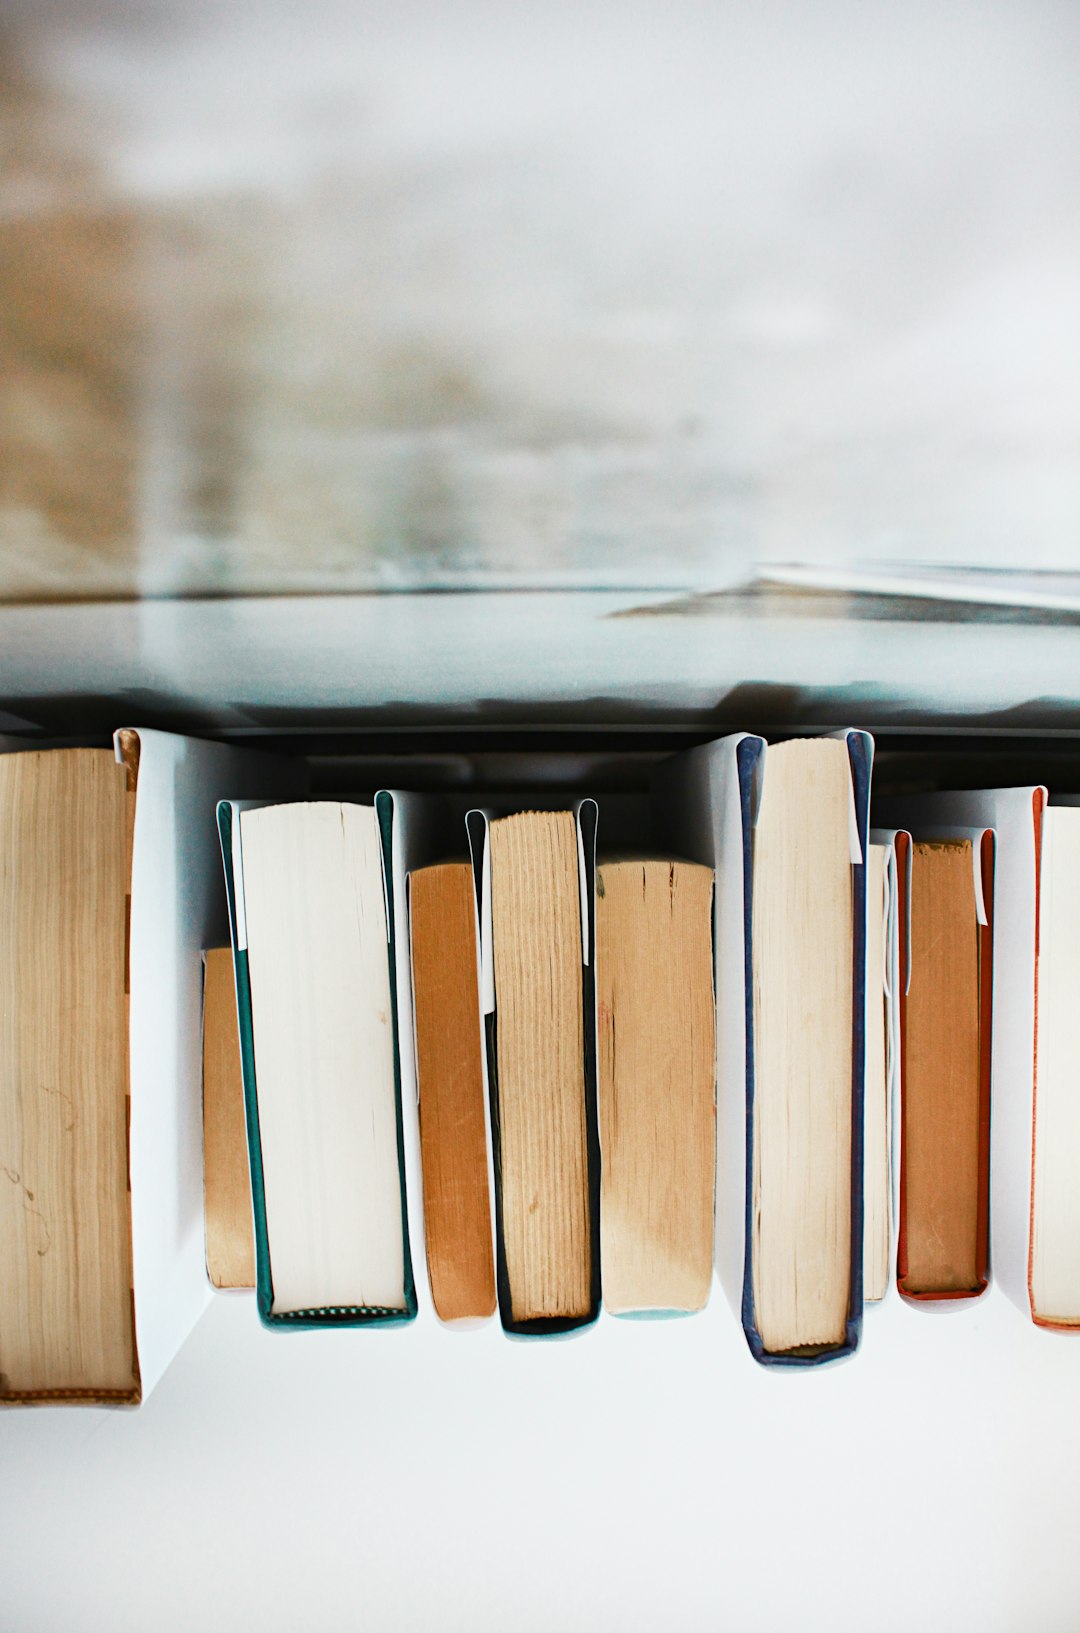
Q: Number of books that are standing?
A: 10